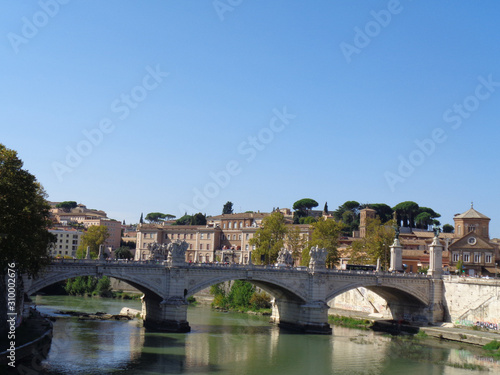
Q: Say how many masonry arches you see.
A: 3